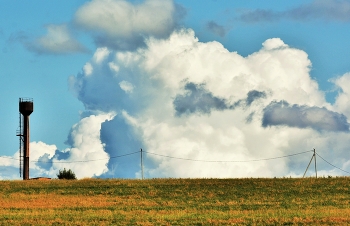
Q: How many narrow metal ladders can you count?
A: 1